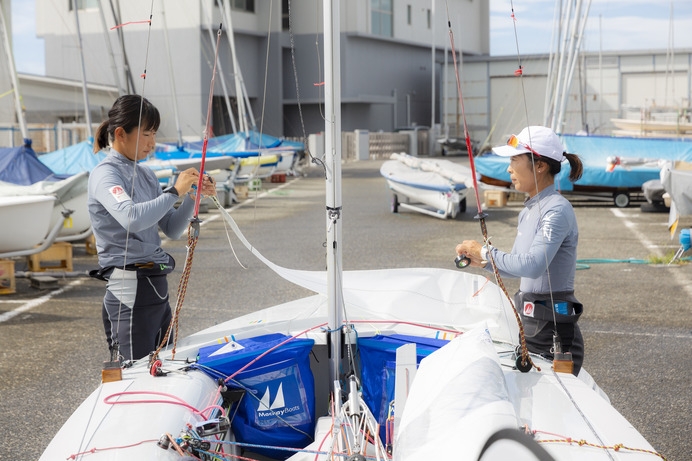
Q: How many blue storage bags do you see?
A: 2